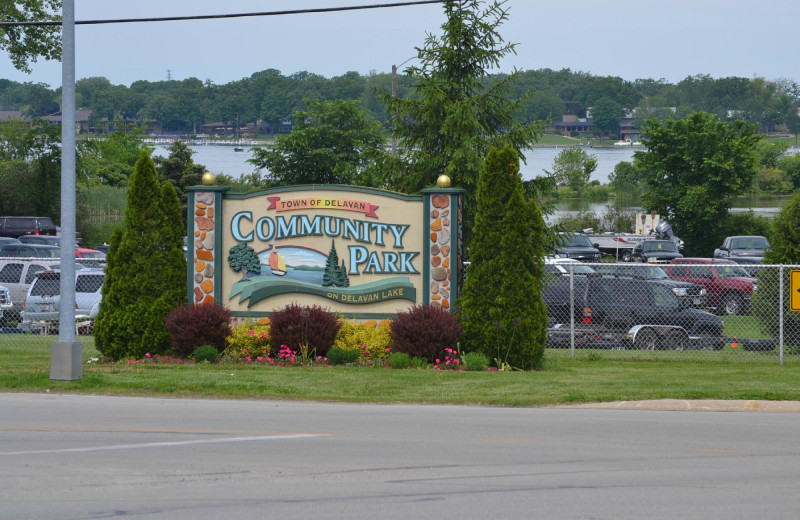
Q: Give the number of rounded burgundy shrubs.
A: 3